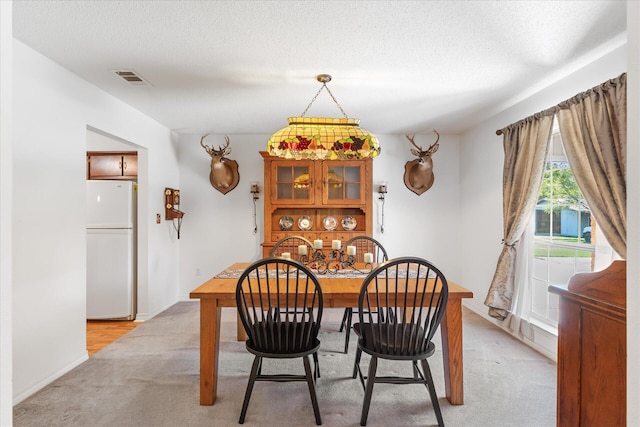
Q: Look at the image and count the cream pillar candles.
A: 6